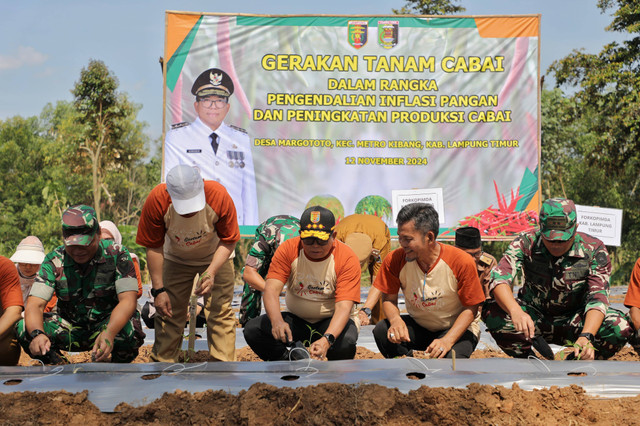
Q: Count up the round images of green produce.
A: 2